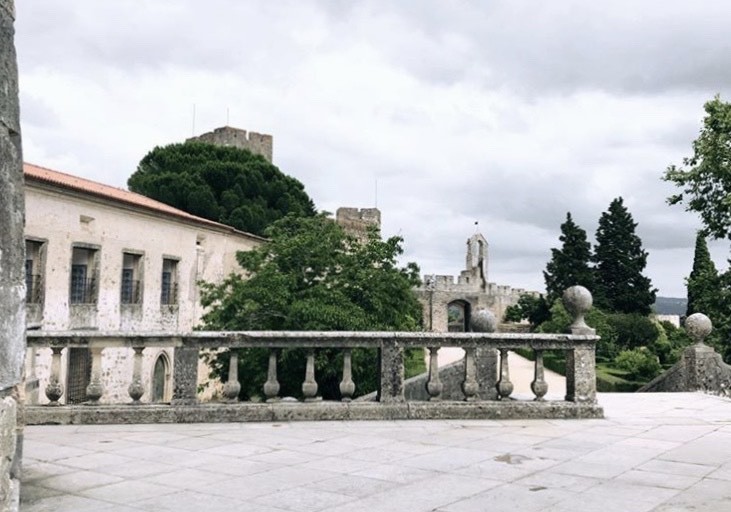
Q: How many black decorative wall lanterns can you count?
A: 0